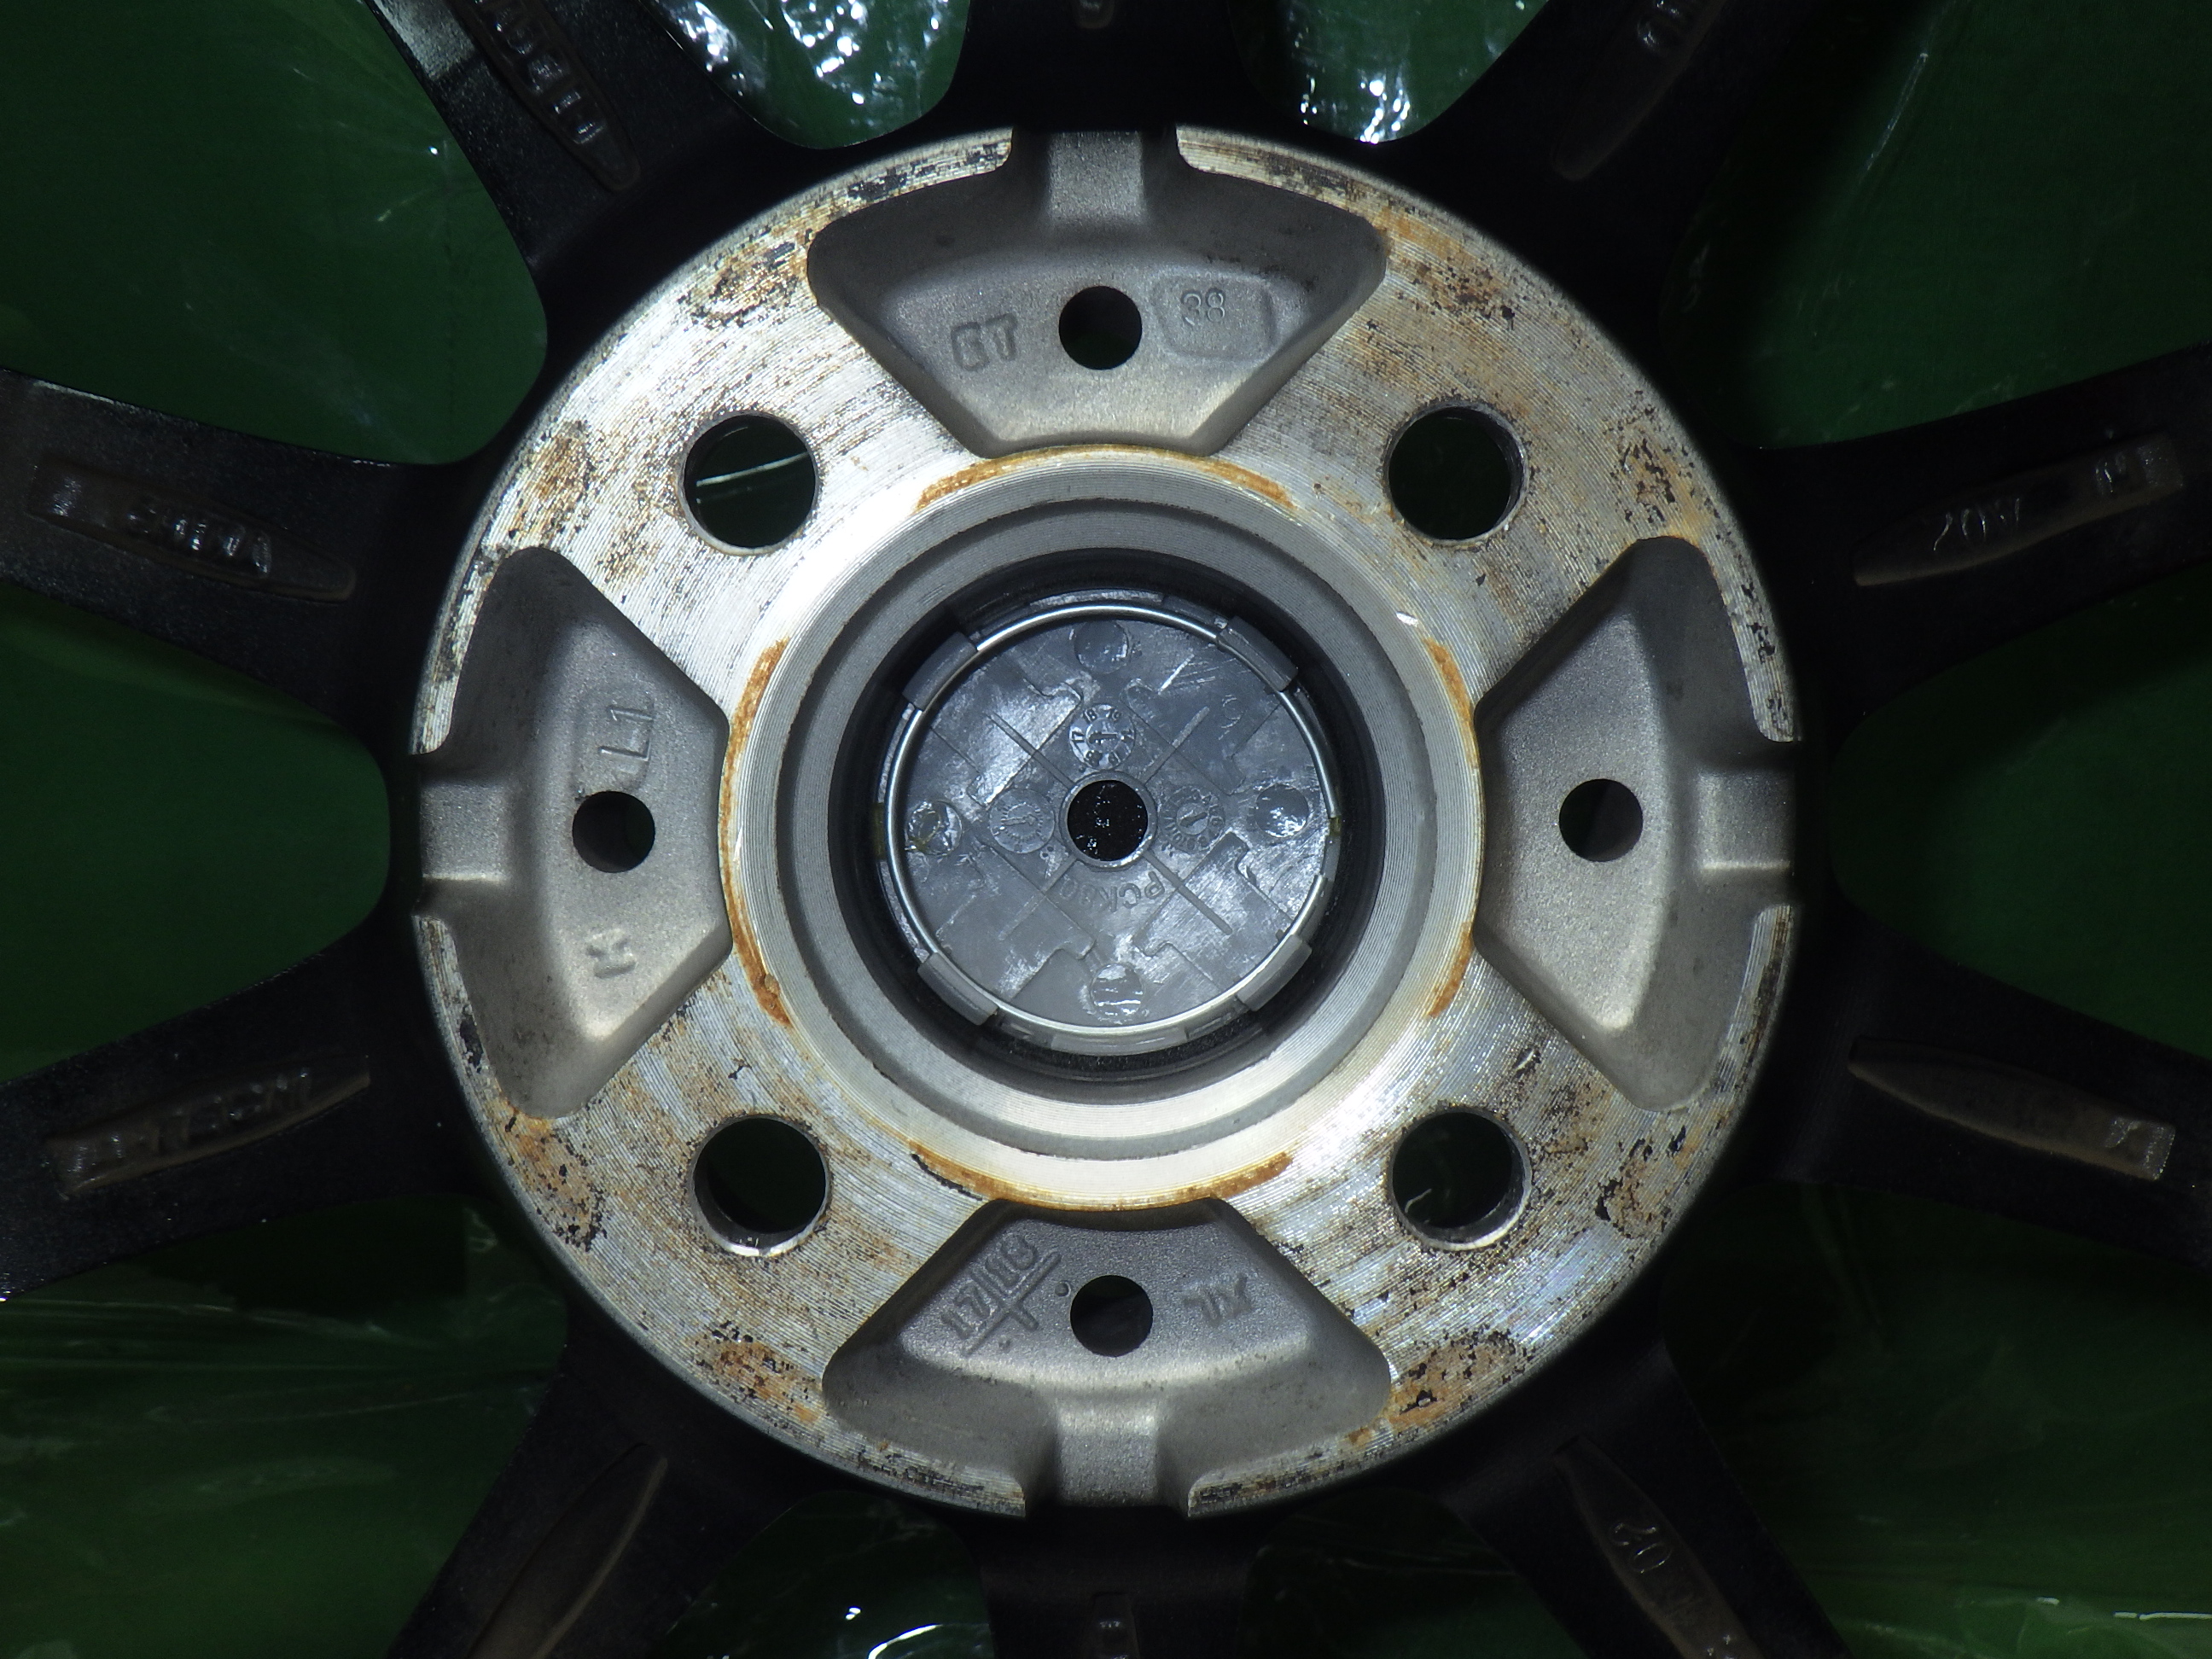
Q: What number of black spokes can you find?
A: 10